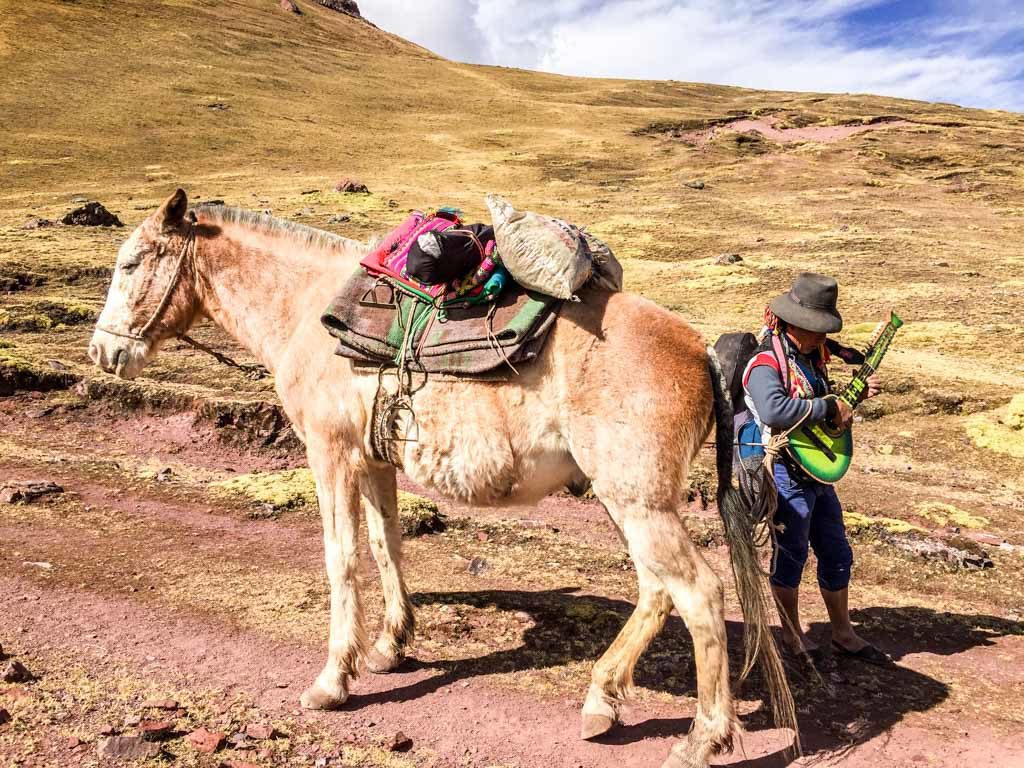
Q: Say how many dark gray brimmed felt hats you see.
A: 1